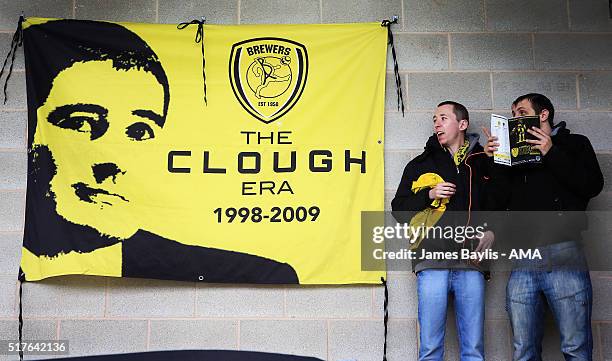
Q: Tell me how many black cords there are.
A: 5